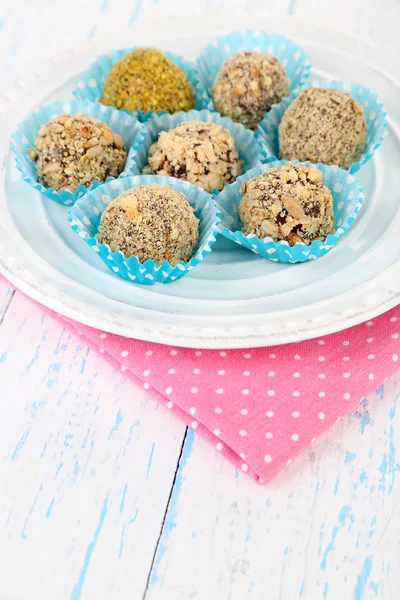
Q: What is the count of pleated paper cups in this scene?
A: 7